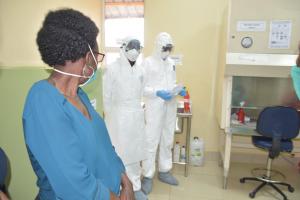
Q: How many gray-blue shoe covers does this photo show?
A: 3